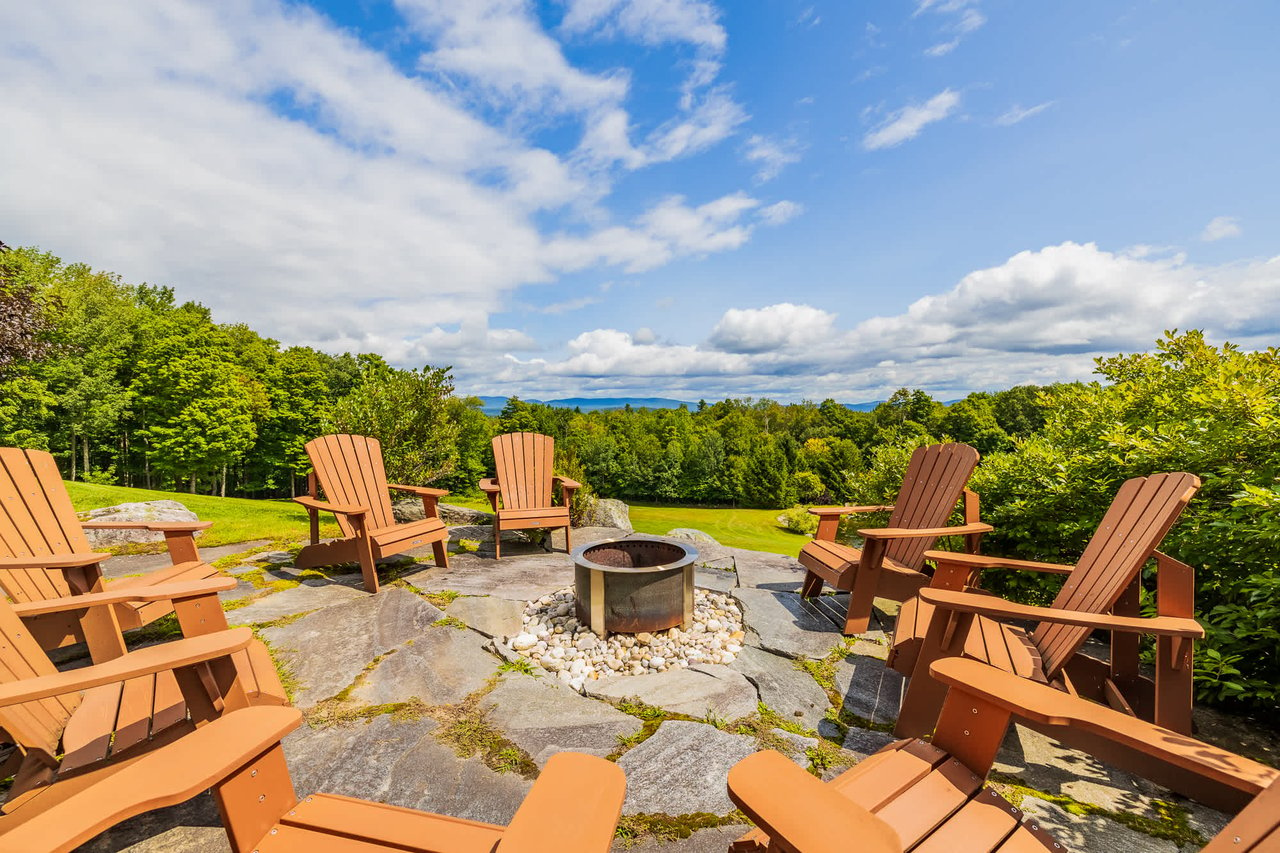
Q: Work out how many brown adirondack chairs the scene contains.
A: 8